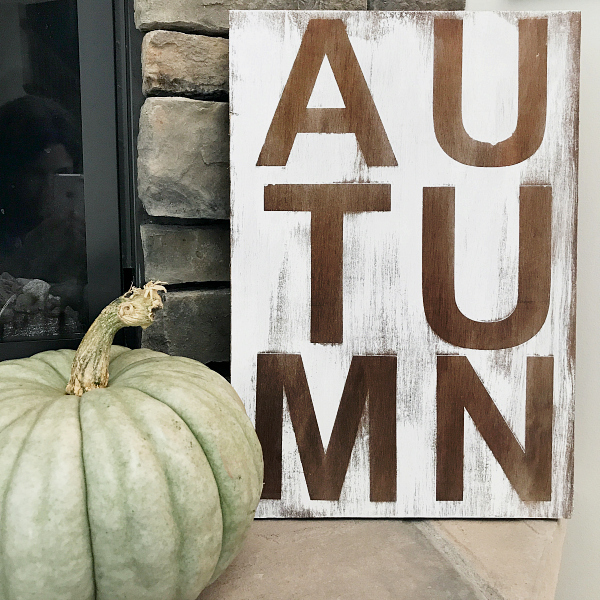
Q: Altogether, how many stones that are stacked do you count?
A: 5